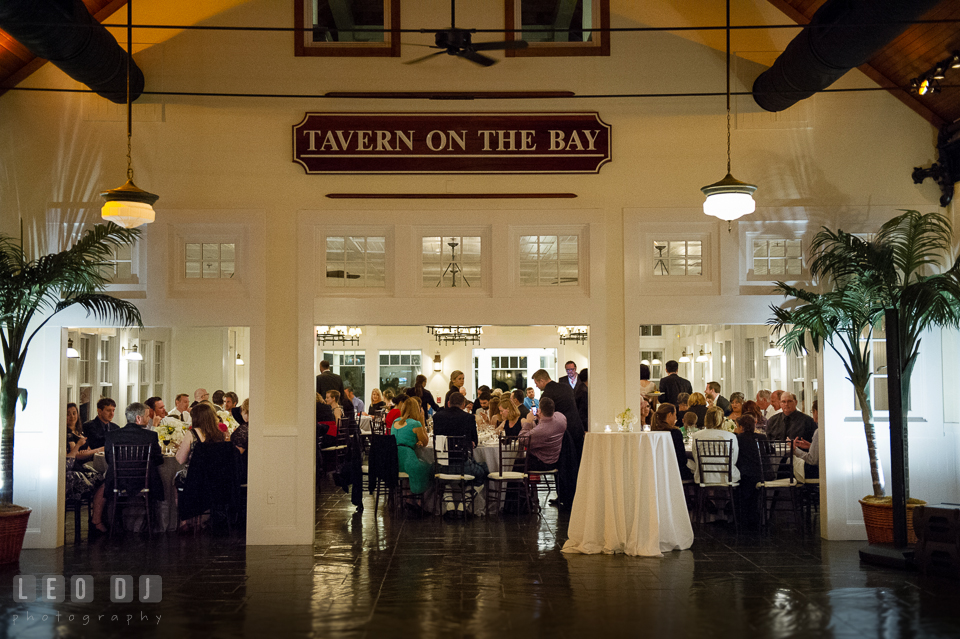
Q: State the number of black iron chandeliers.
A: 3